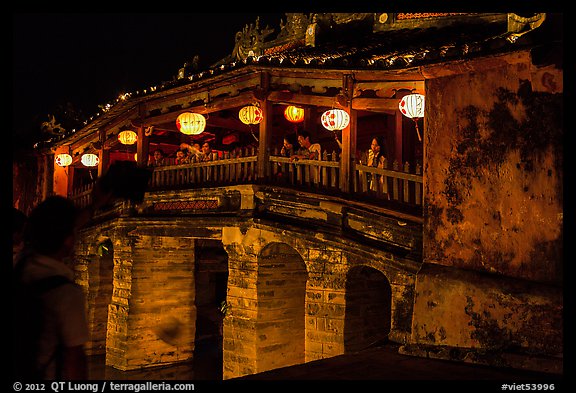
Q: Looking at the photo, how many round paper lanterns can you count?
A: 8